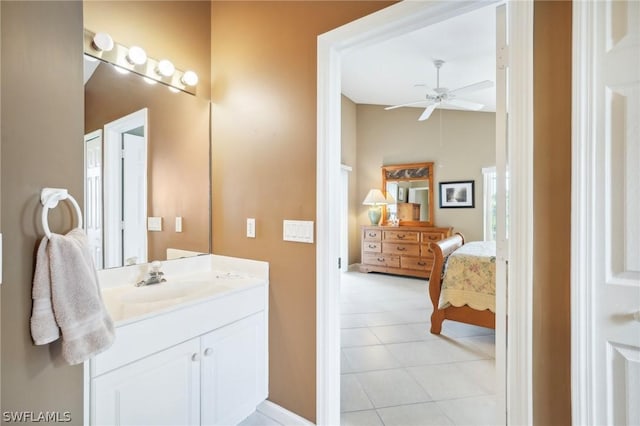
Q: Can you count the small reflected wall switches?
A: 2